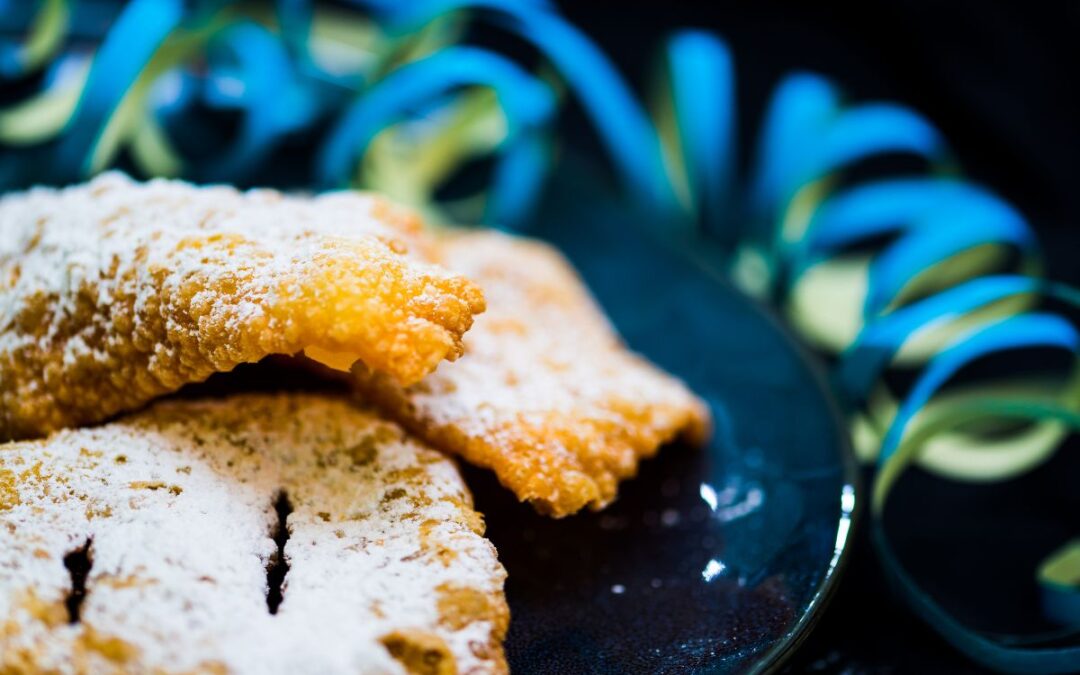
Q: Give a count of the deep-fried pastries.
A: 3